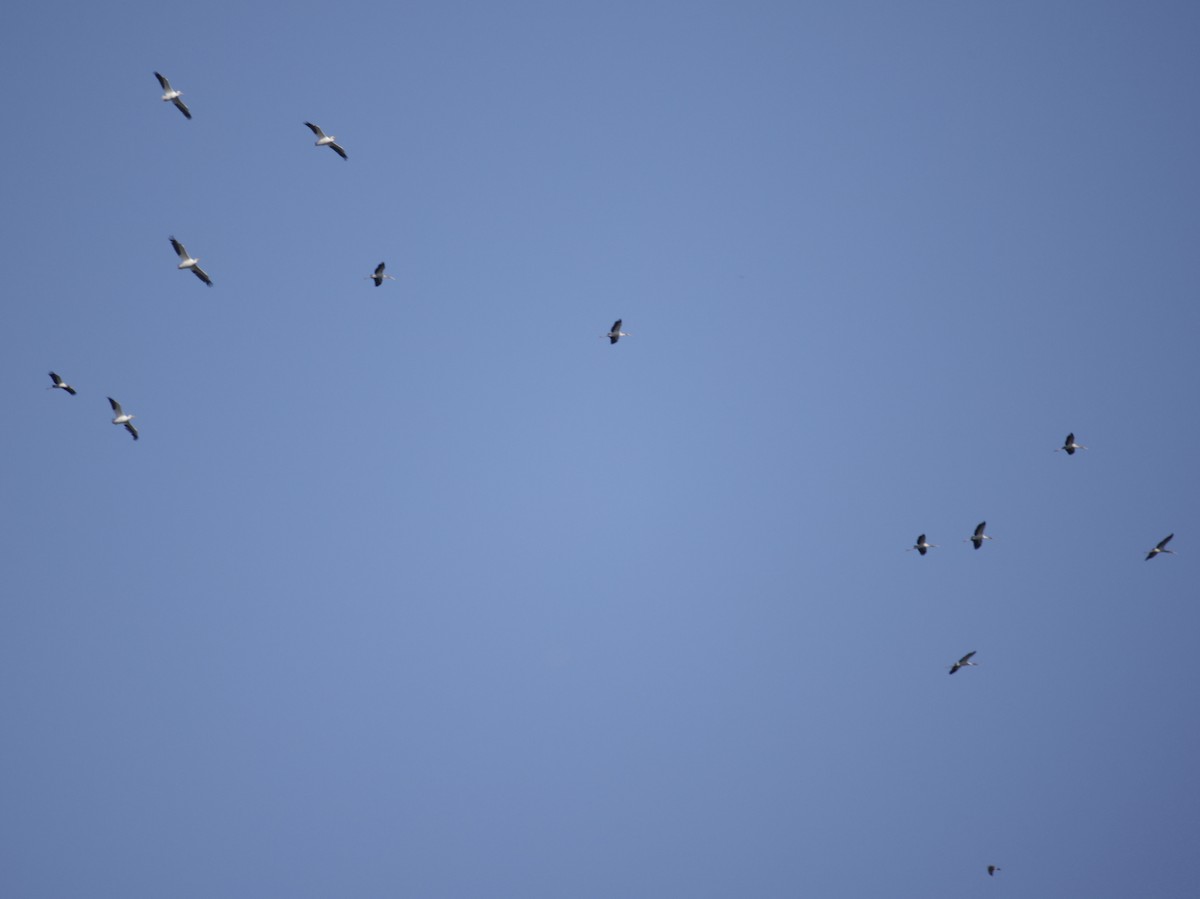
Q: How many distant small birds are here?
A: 13